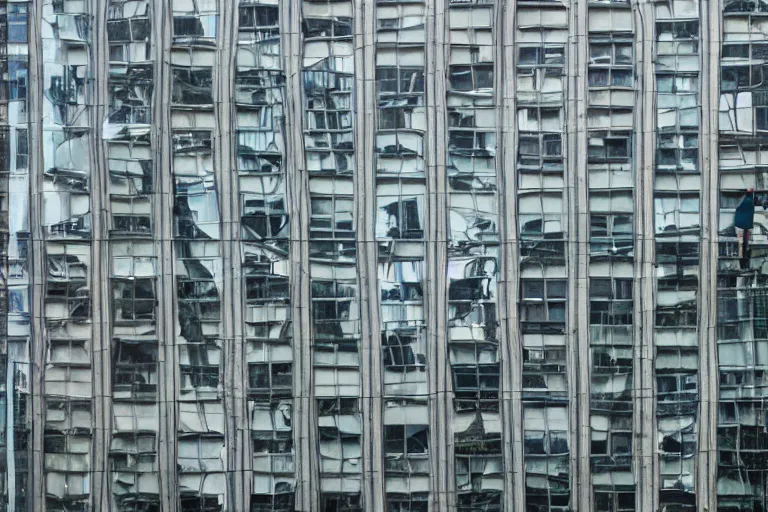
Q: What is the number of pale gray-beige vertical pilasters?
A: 11